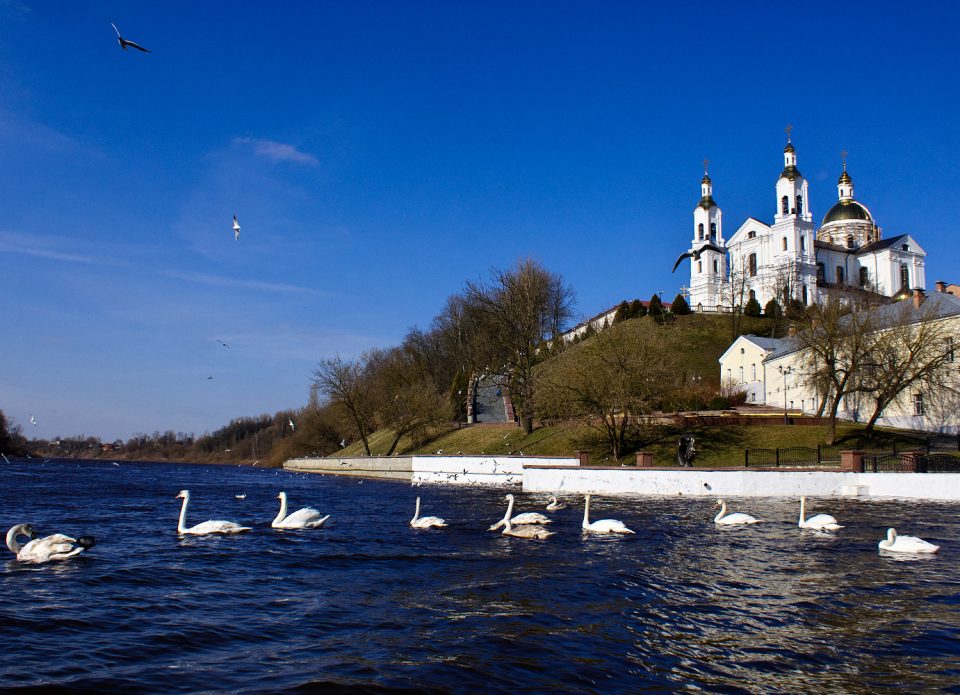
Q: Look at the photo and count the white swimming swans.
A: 11